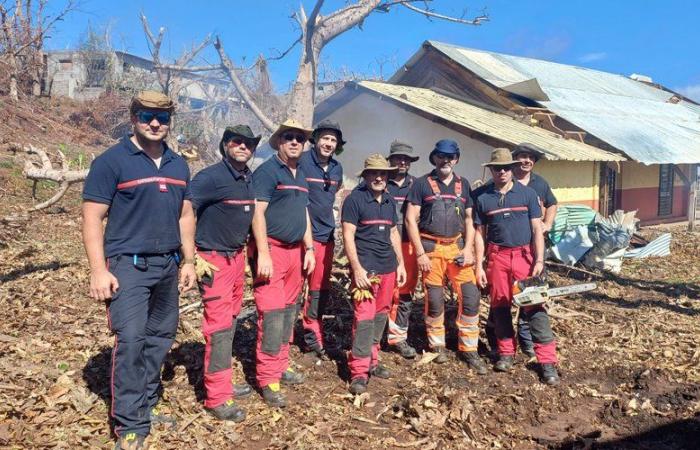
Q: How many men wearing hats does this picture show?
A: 9